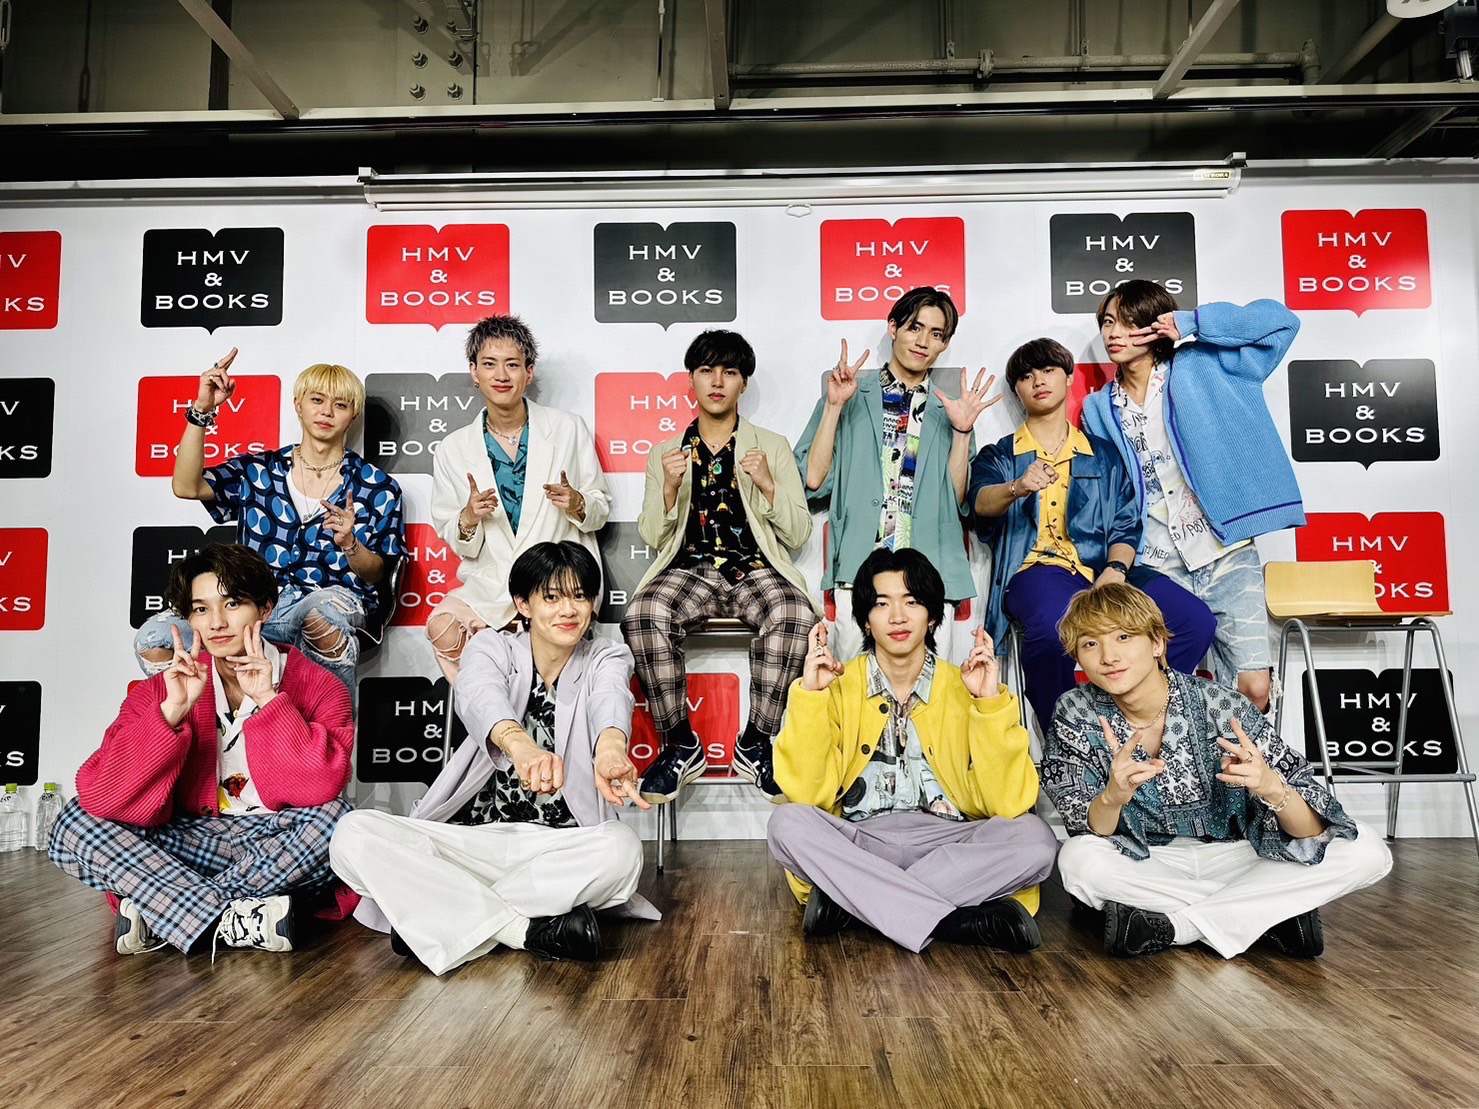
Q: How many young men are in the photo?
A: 10